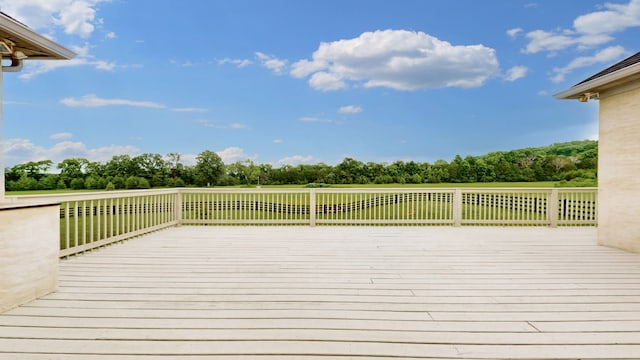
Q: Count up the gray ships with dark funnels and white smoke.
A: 0